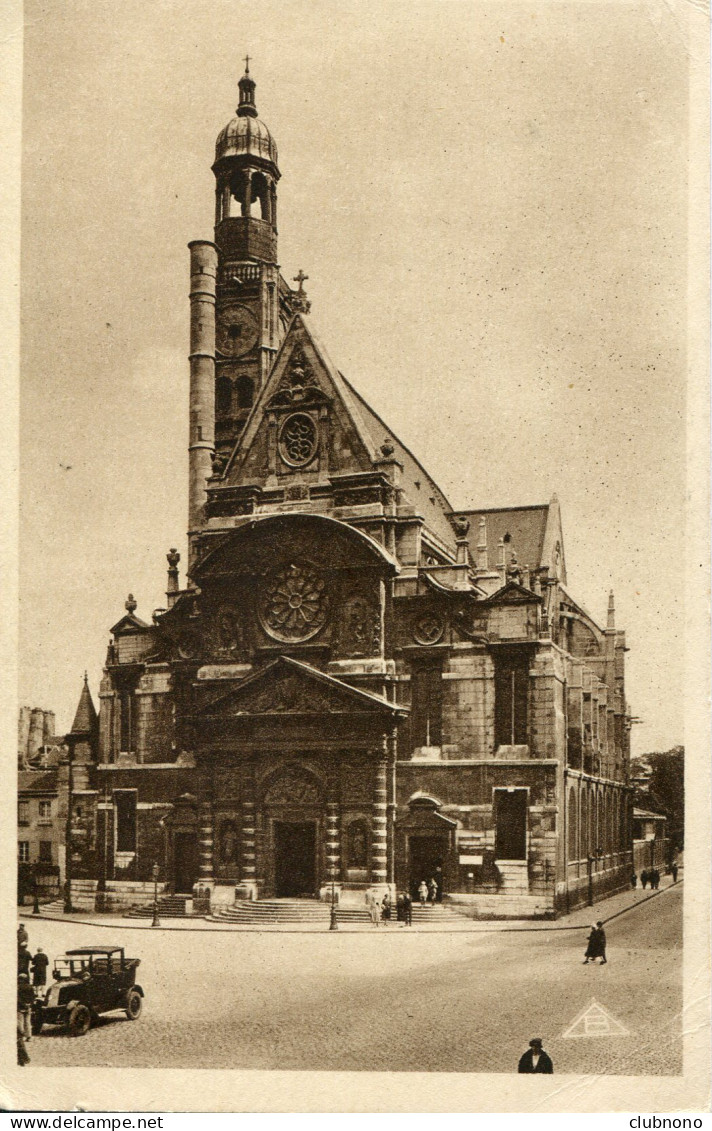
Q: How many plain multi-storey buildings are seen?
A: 1